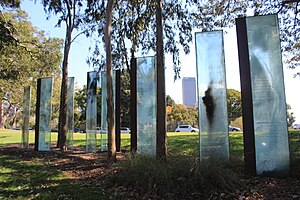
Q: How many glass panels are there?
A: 8